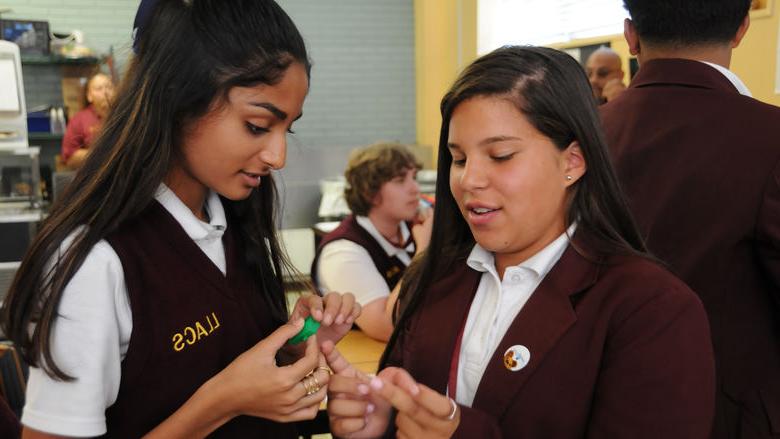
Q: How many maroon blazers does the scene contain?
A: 2